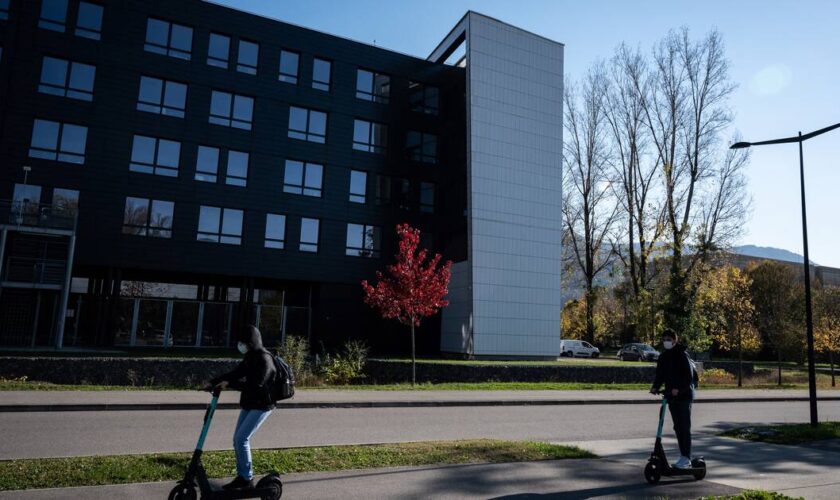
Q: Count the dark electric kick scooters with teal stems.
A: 2